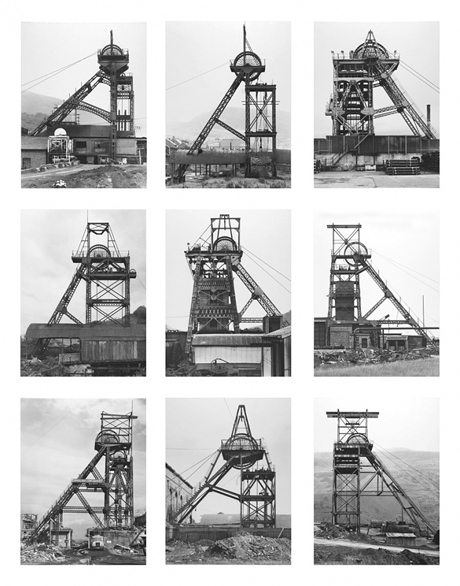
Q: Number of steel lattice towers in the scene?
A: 9